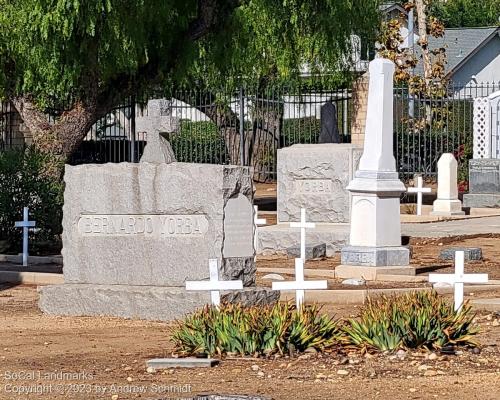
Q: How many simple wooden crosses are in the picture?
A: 7